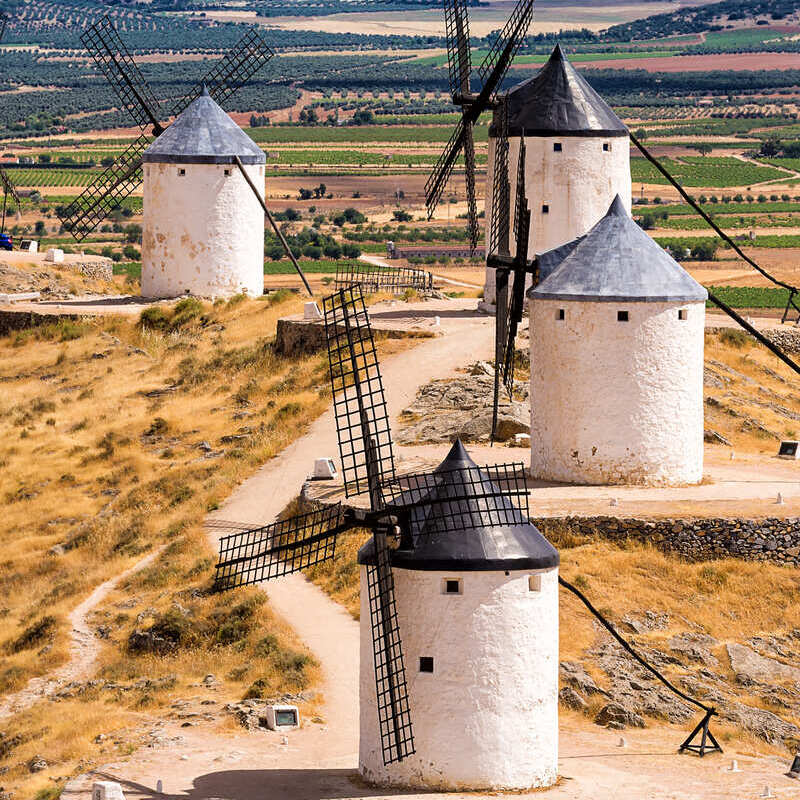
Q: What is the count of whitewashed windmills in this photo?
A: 4